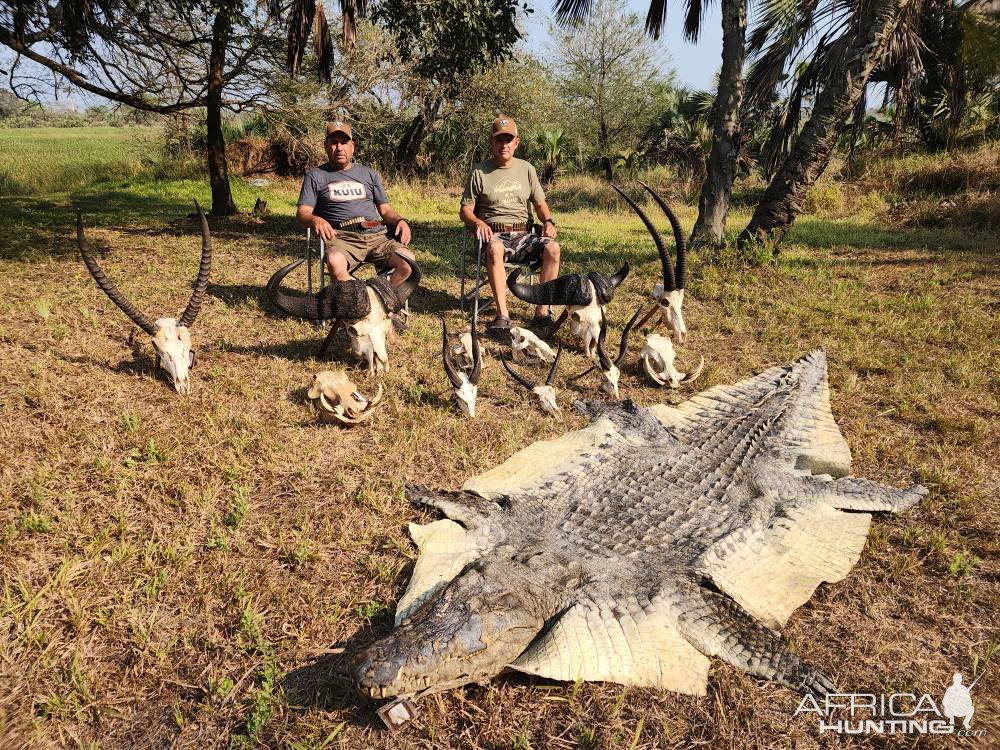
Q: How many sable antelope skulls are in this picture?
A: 1